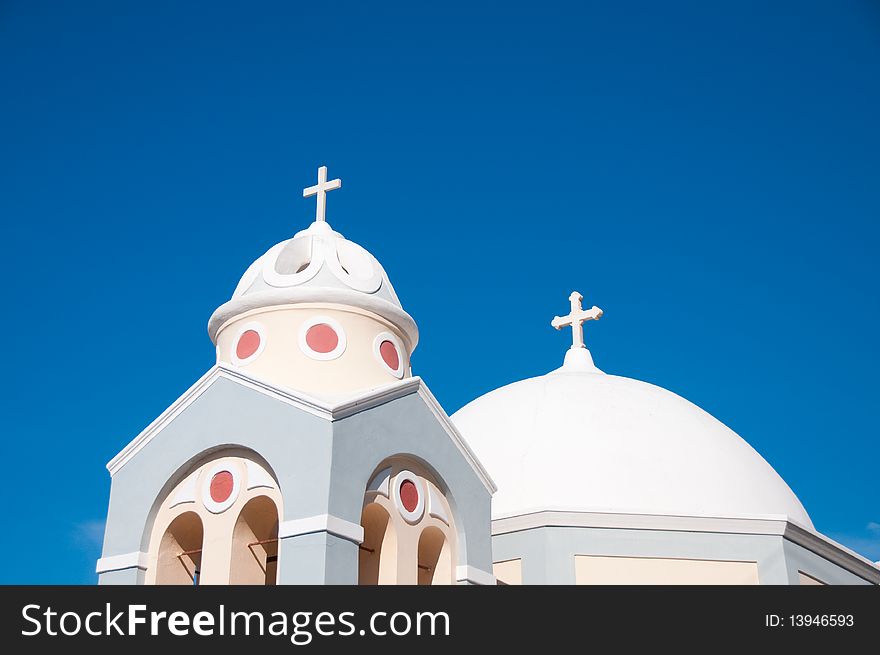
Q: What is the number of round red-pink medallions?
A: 5